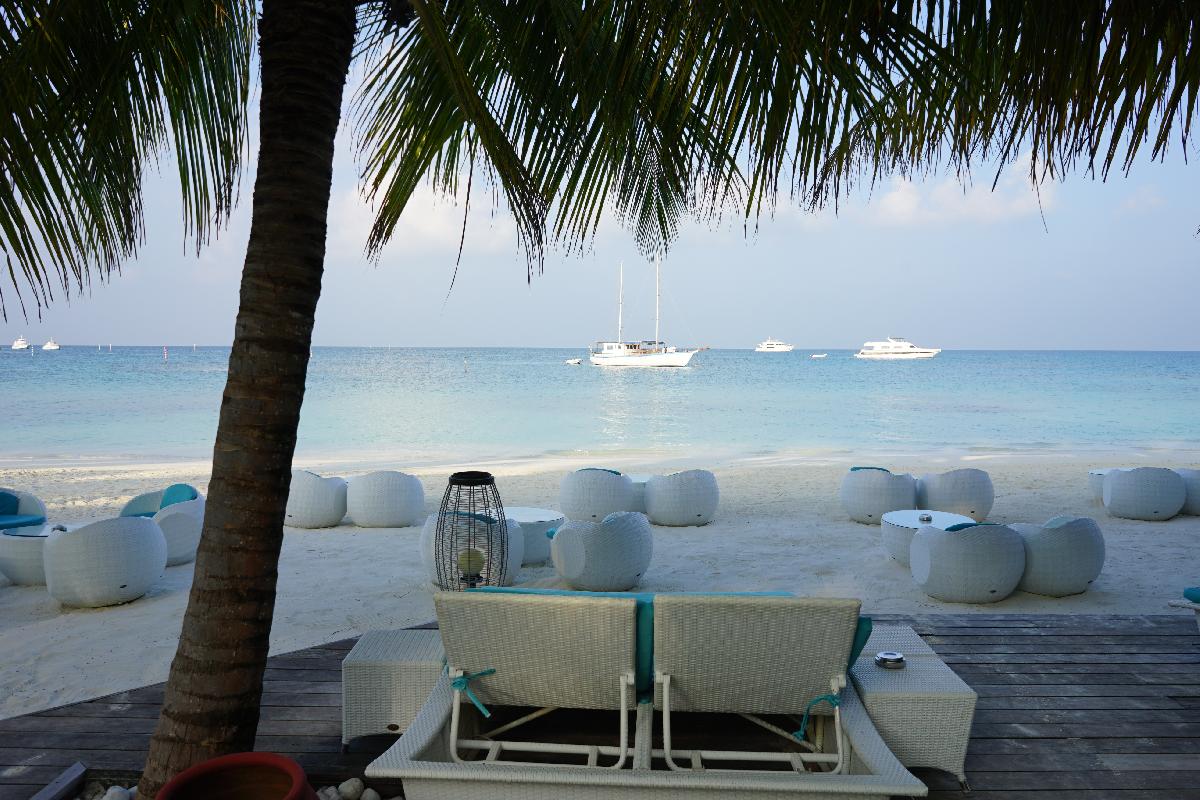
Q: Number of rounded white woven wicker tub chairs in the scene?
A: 15